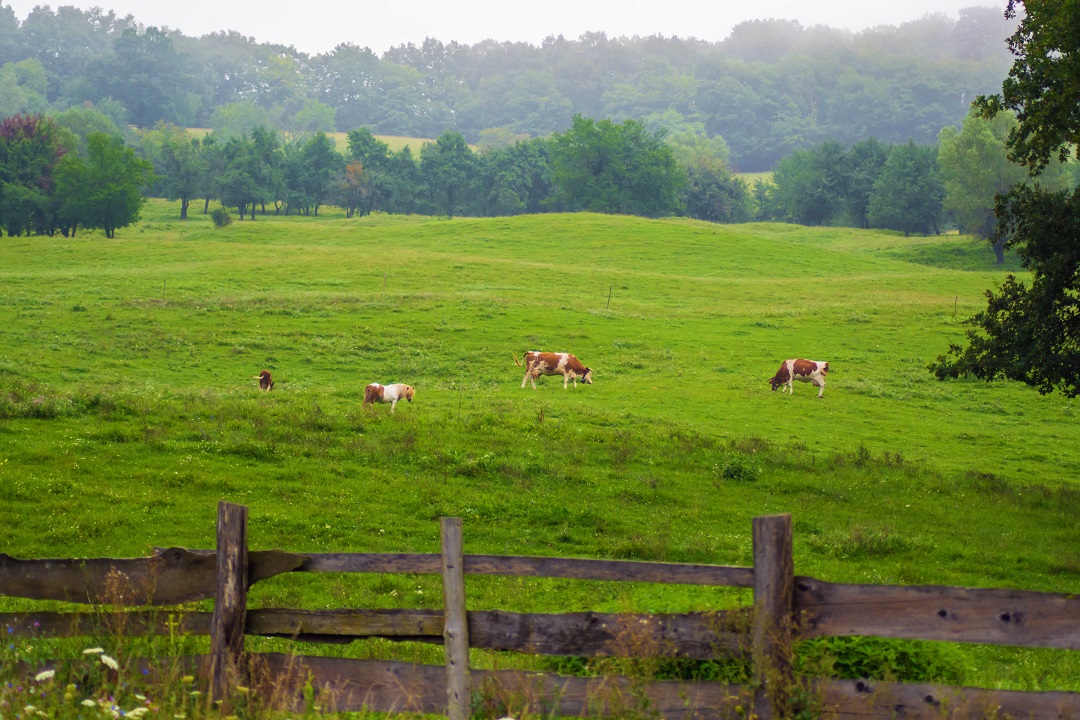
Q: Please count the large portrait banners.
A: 0